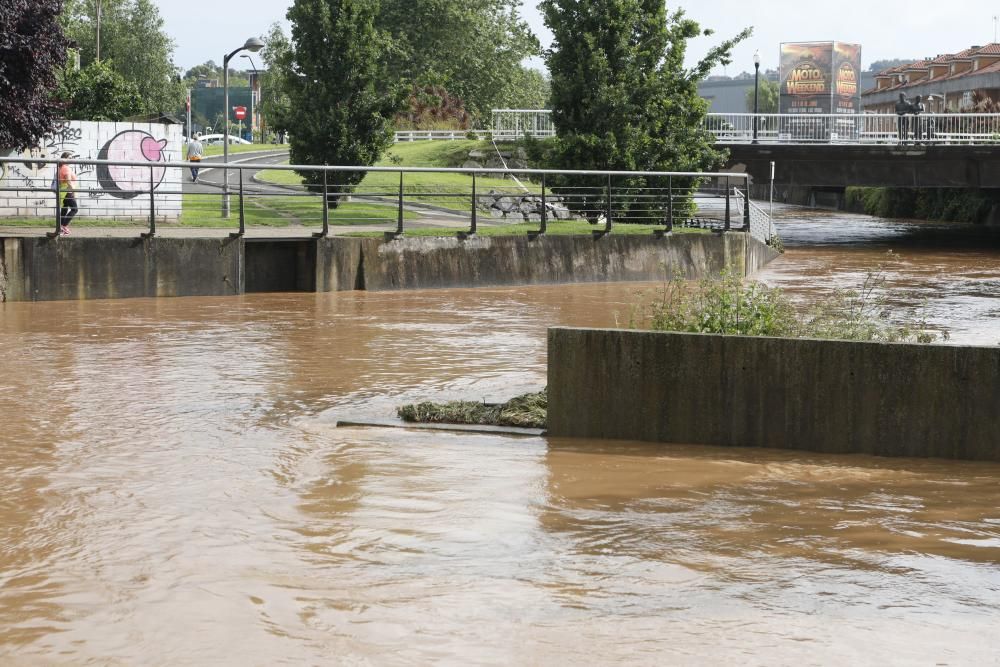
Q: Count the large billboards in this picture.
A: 1